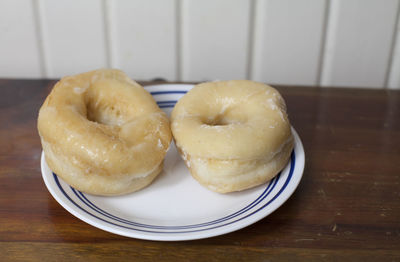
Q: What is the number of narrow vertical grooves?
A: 6